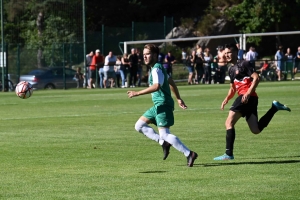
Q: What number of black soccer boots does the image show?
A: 2